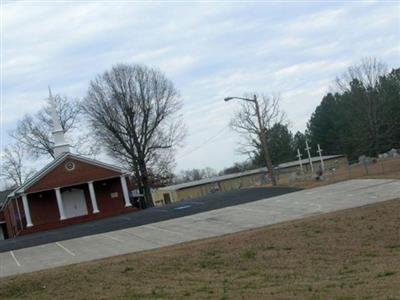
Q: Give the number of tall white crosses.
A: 3